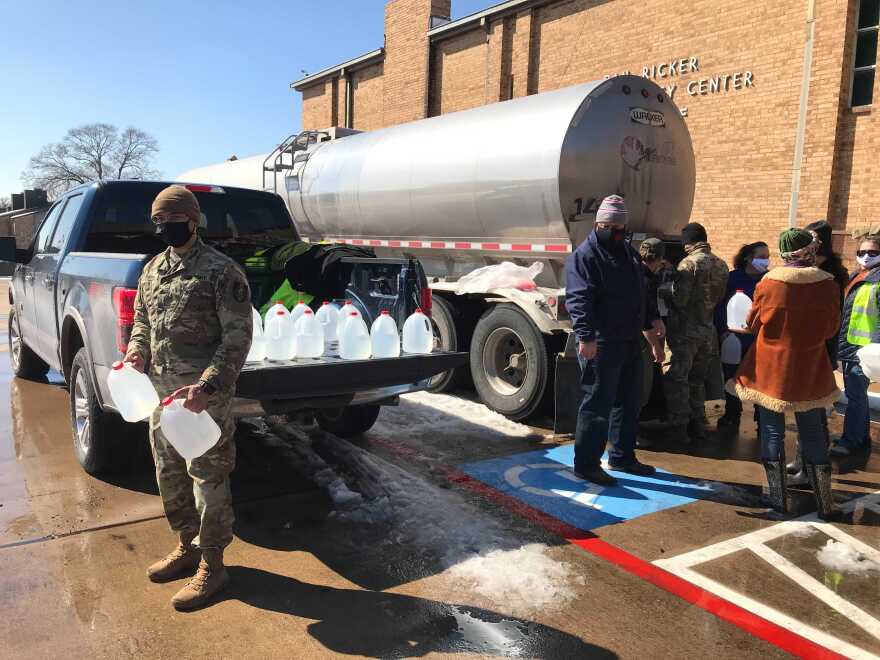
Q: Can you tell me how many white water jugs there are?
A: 15